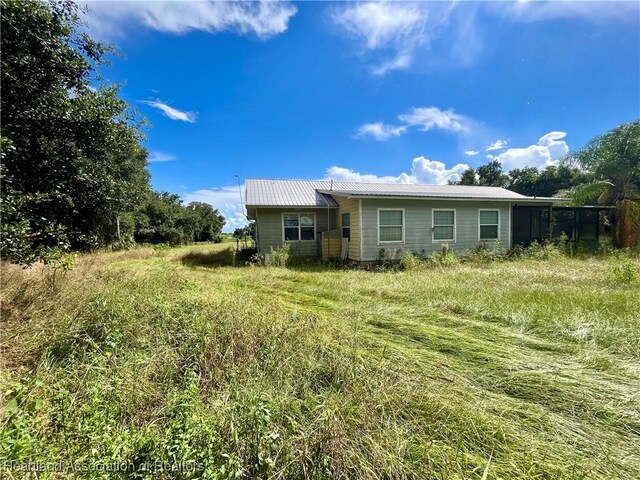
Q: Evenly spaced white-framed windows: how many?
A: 3